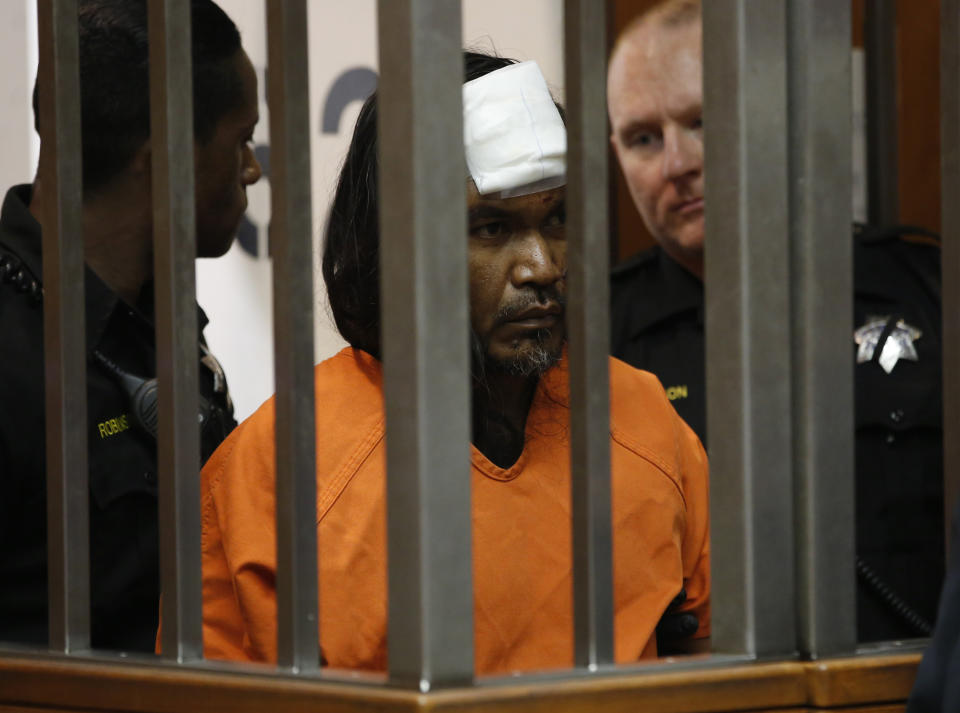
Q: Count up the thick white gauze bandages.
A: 1